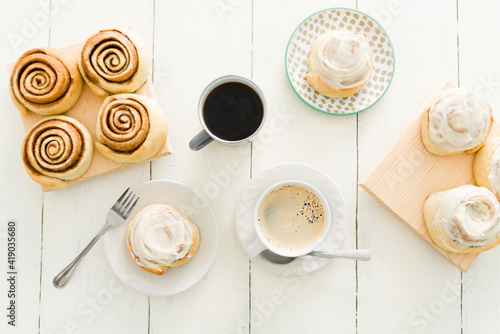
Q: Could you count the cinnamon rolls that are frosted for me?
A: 5